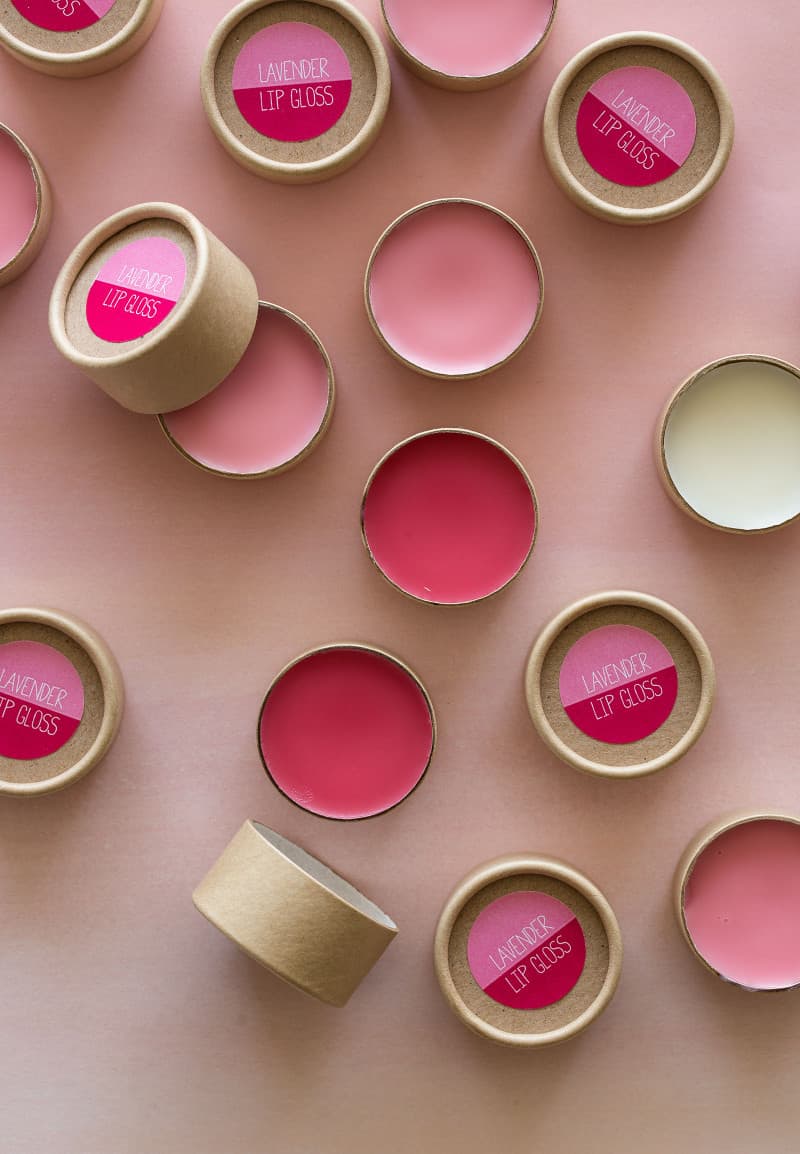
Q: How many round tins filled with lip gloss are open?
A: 8